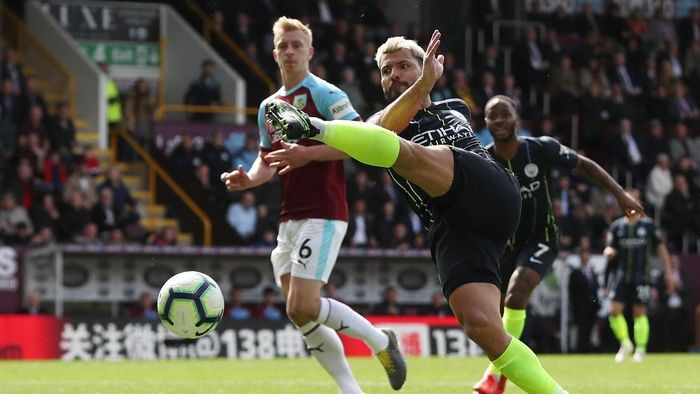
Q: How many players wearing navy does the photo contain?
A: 3